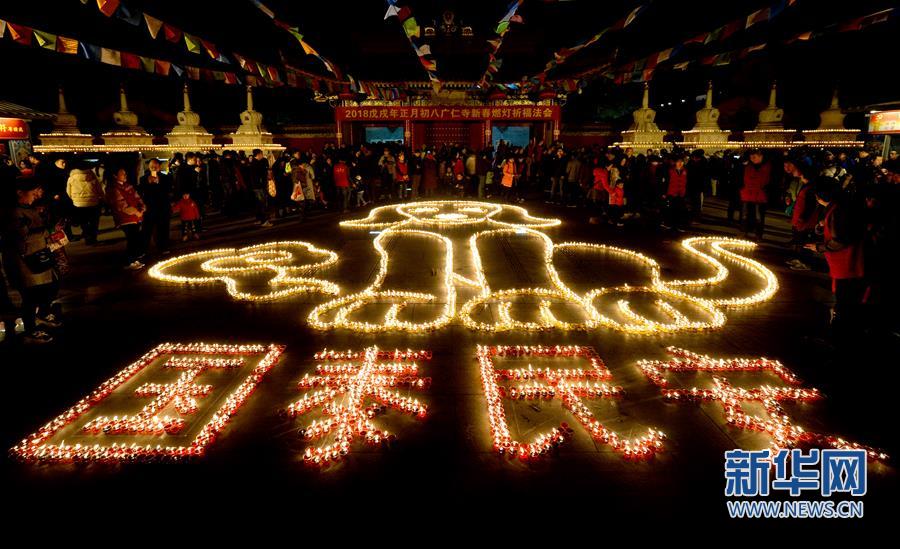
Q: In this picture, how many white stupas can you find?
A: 8